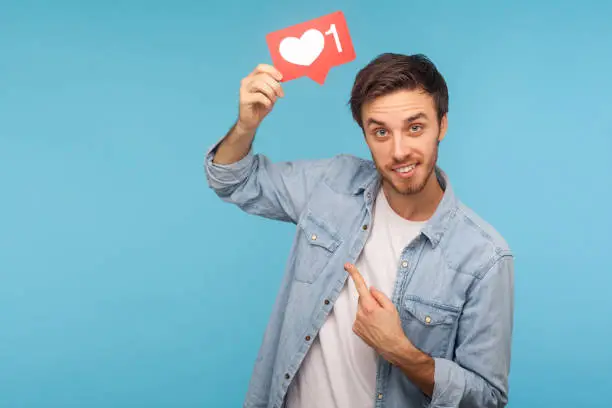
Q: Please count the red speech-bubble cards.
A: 1